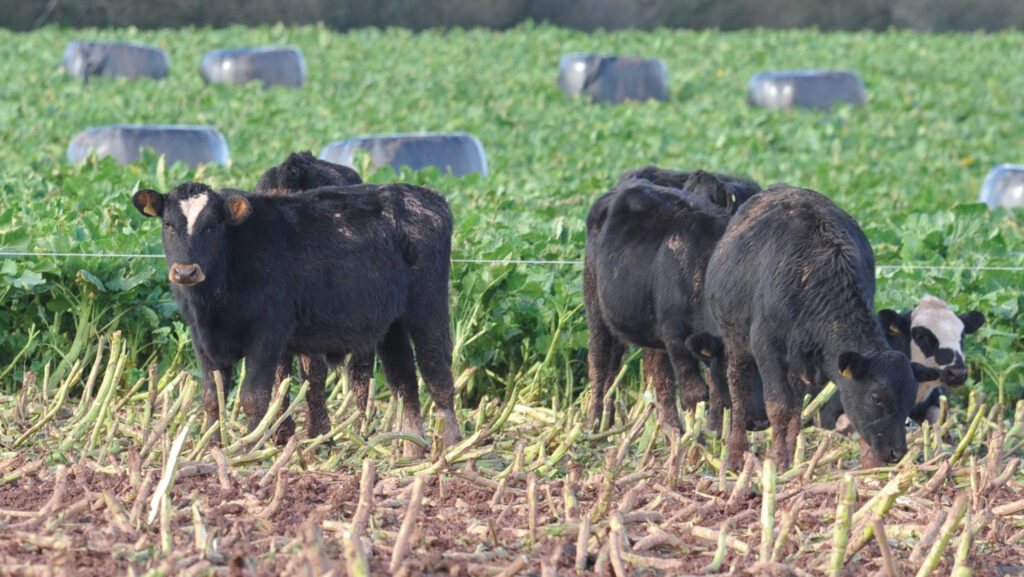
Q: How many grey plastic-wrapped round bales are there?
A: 7